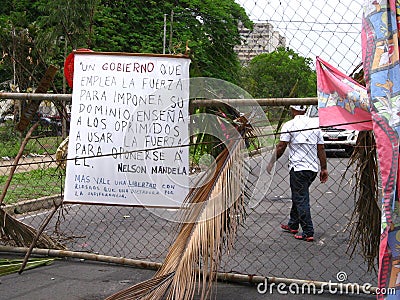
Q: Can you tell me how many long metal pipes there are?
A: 2